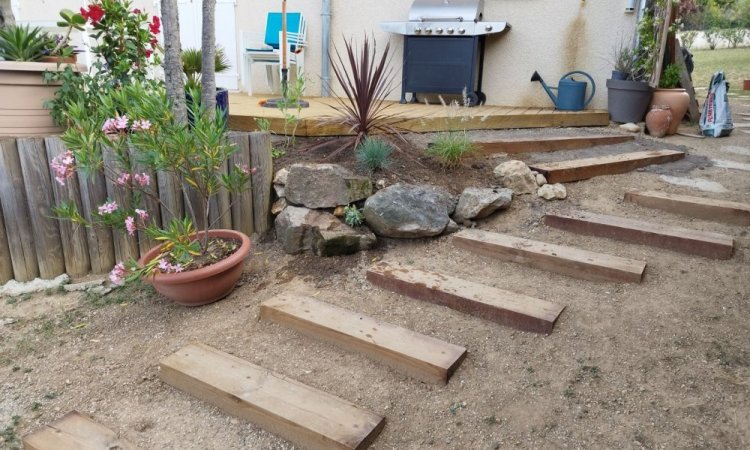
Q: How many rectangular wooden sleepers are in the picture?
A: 9